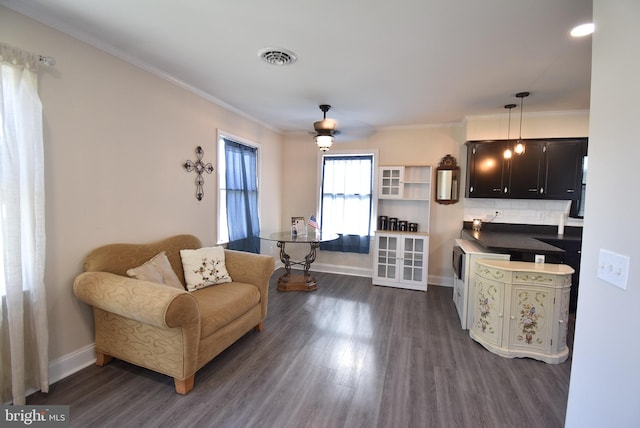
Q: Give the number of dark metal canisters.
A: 4